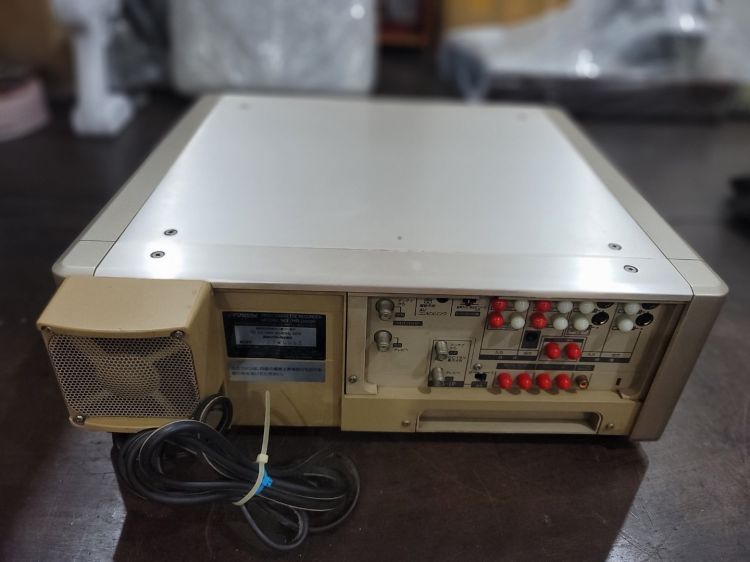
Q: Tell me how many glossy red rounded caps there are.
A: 10